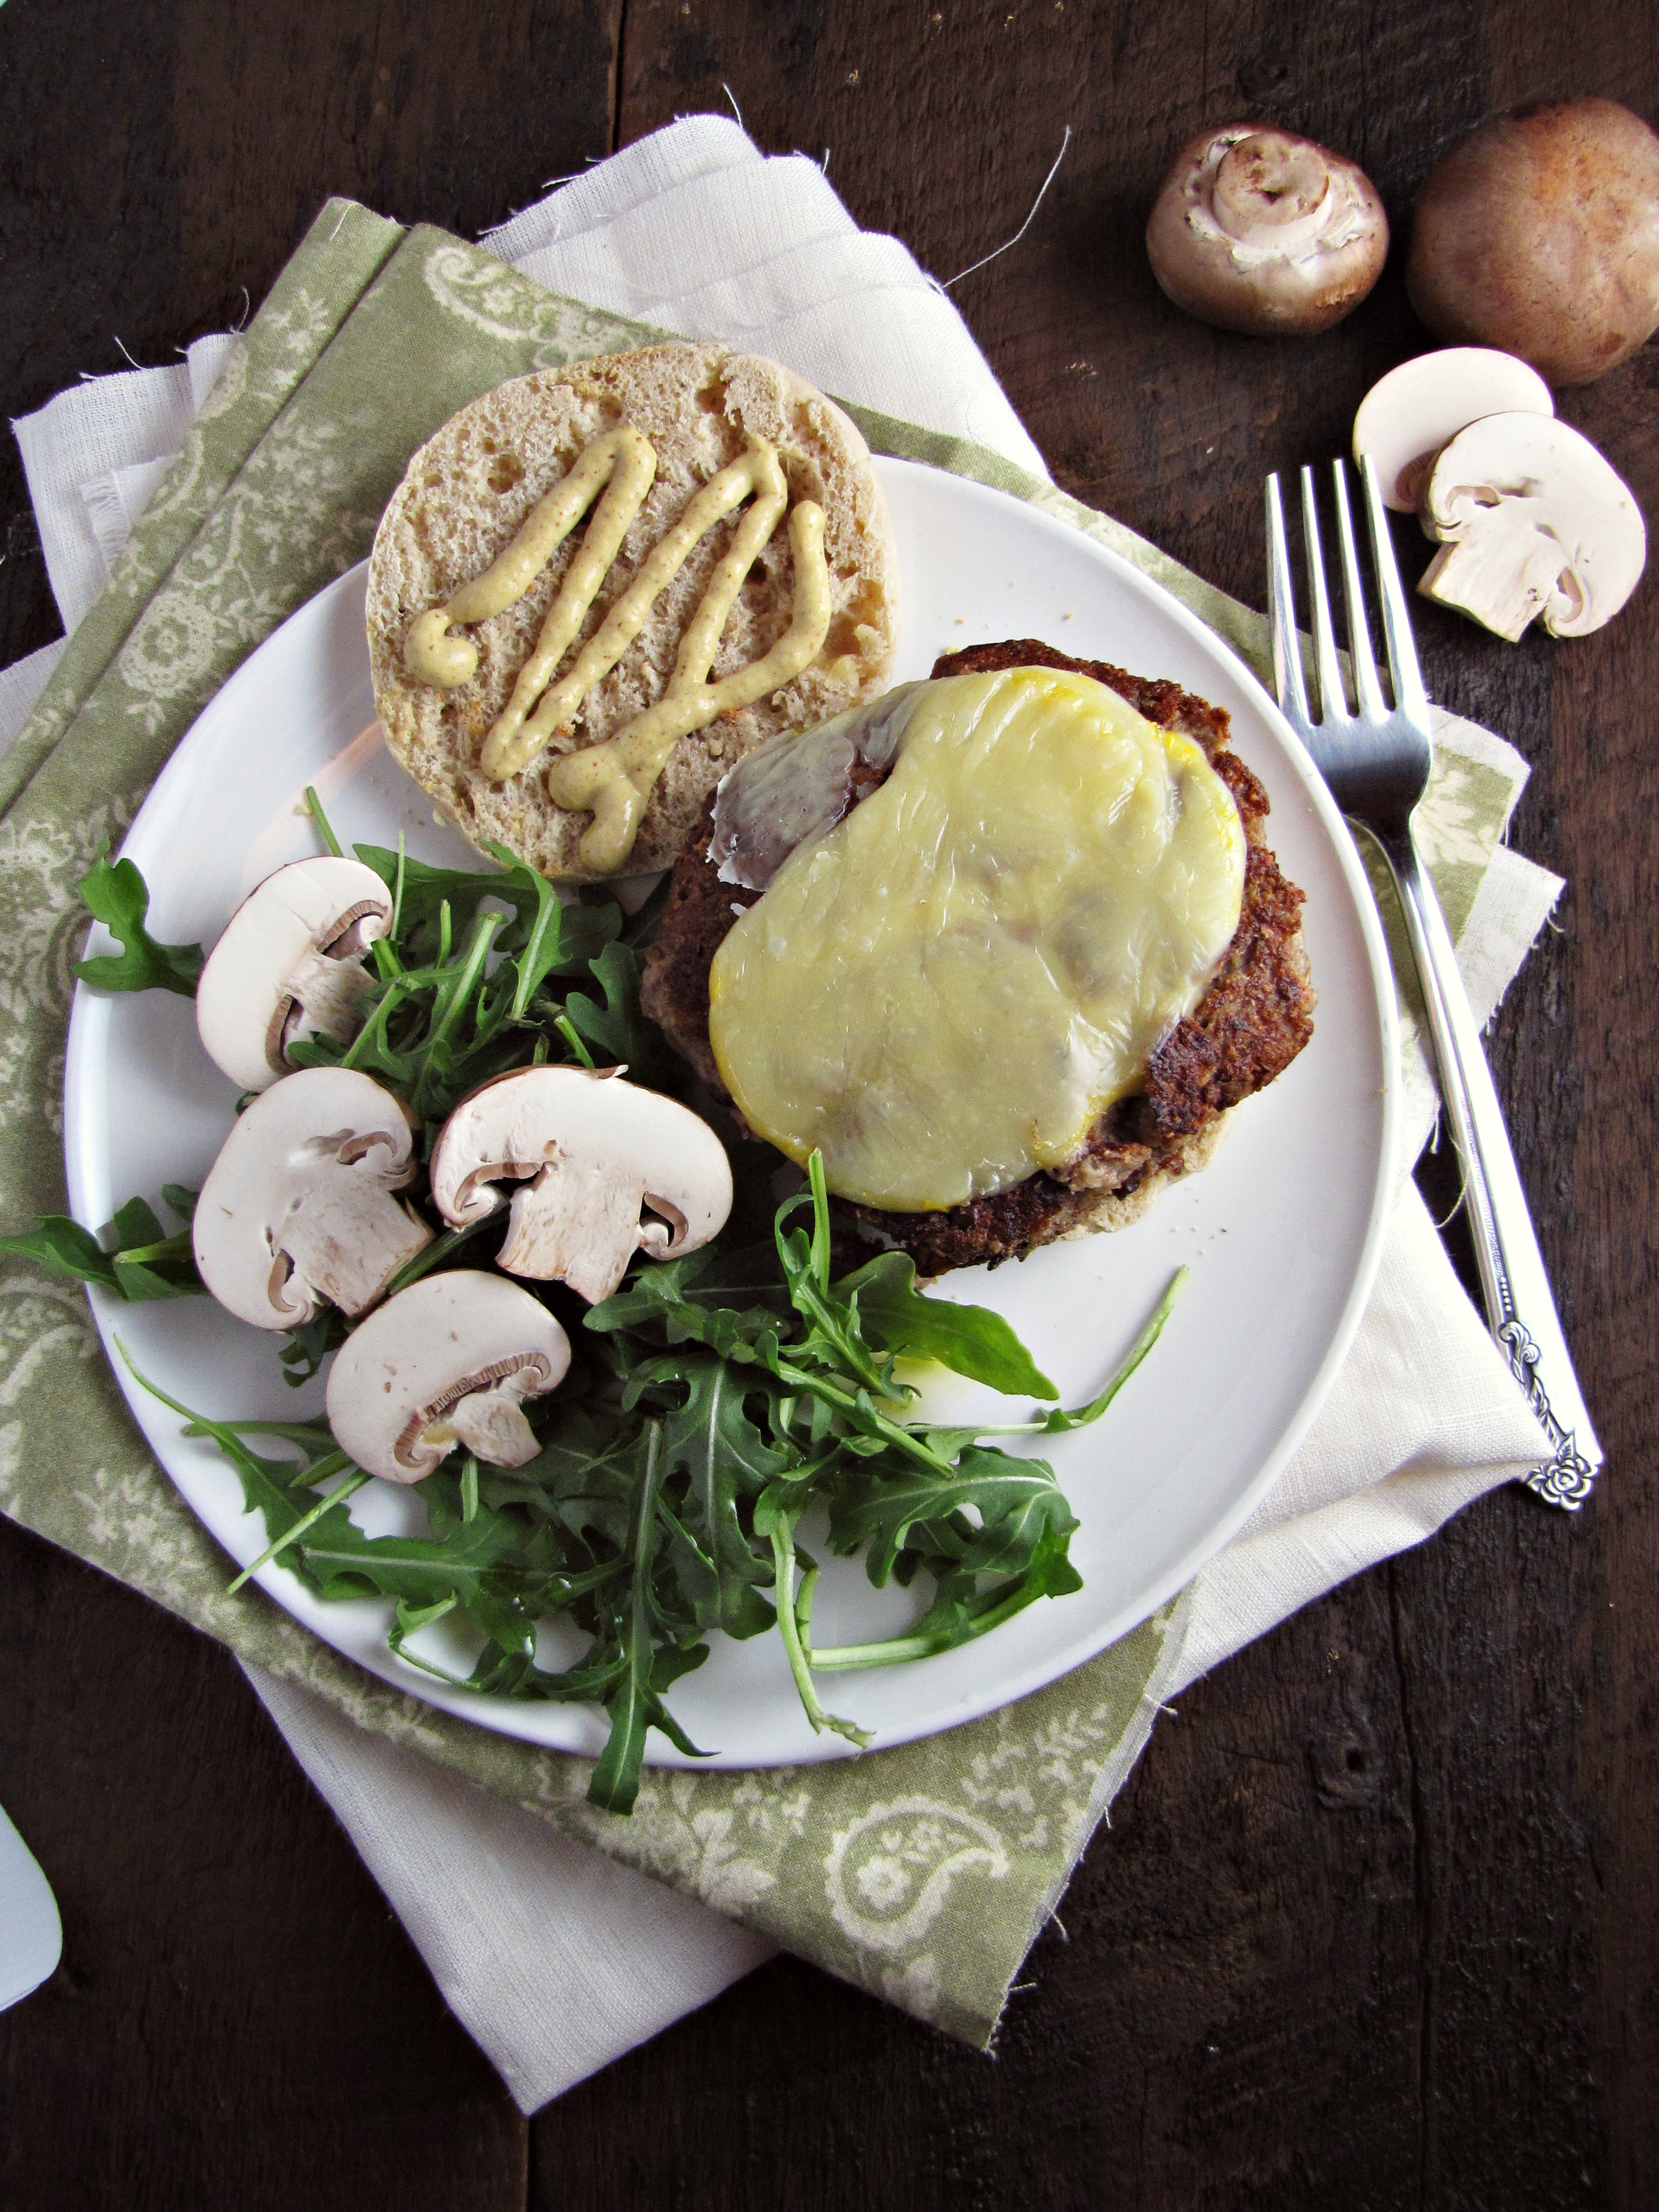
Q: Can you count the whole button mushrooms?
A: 2